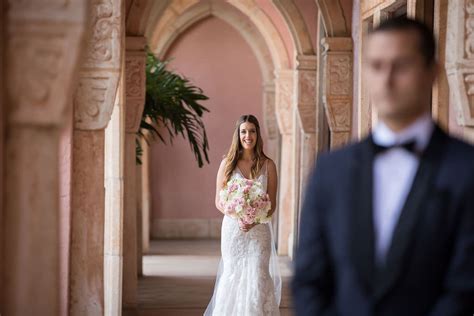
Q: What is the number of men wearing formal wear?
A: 1